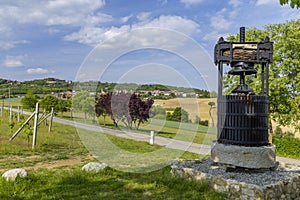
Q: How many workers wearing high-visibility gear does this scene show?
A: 0